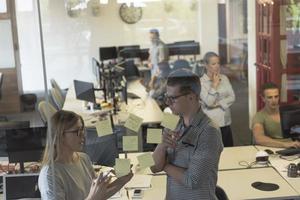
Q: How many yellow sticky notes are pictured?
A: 7